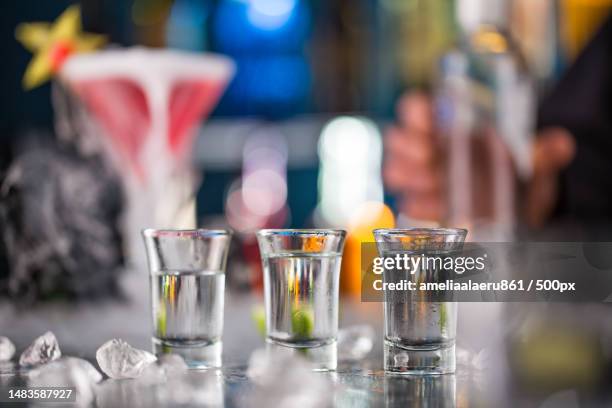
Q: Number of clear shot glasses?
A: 3